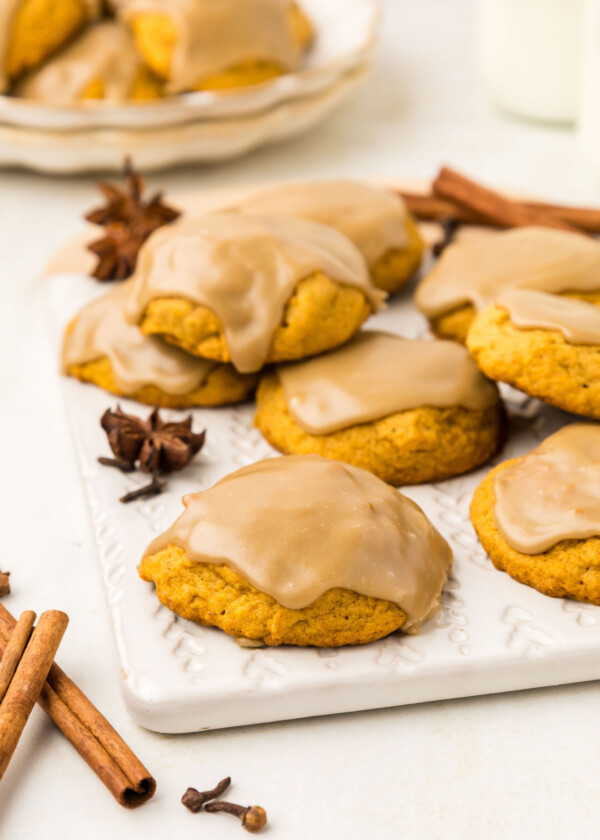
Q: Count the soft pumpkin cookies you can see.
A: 11